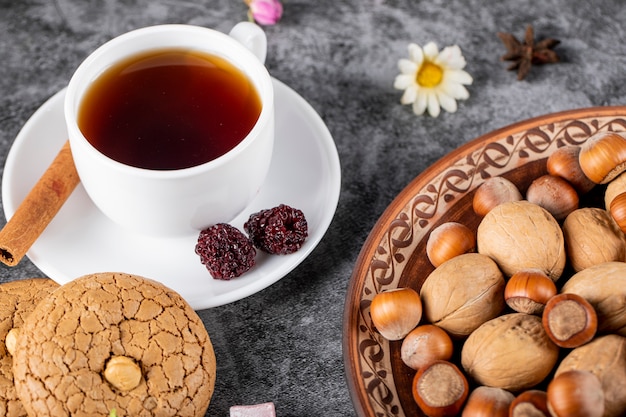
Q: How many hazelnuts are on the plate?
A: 14